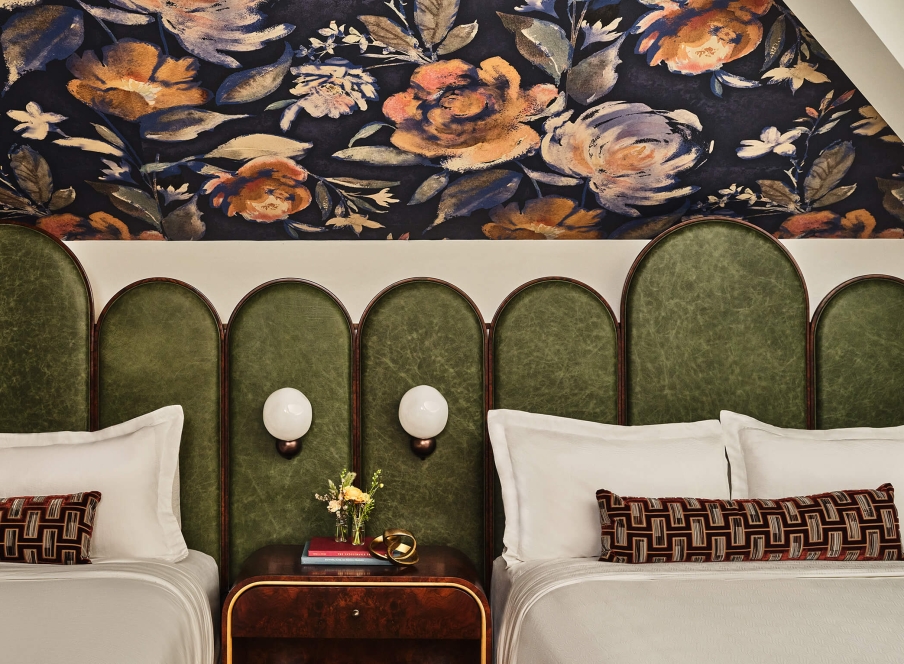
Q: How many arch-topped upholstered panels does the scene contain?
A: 7